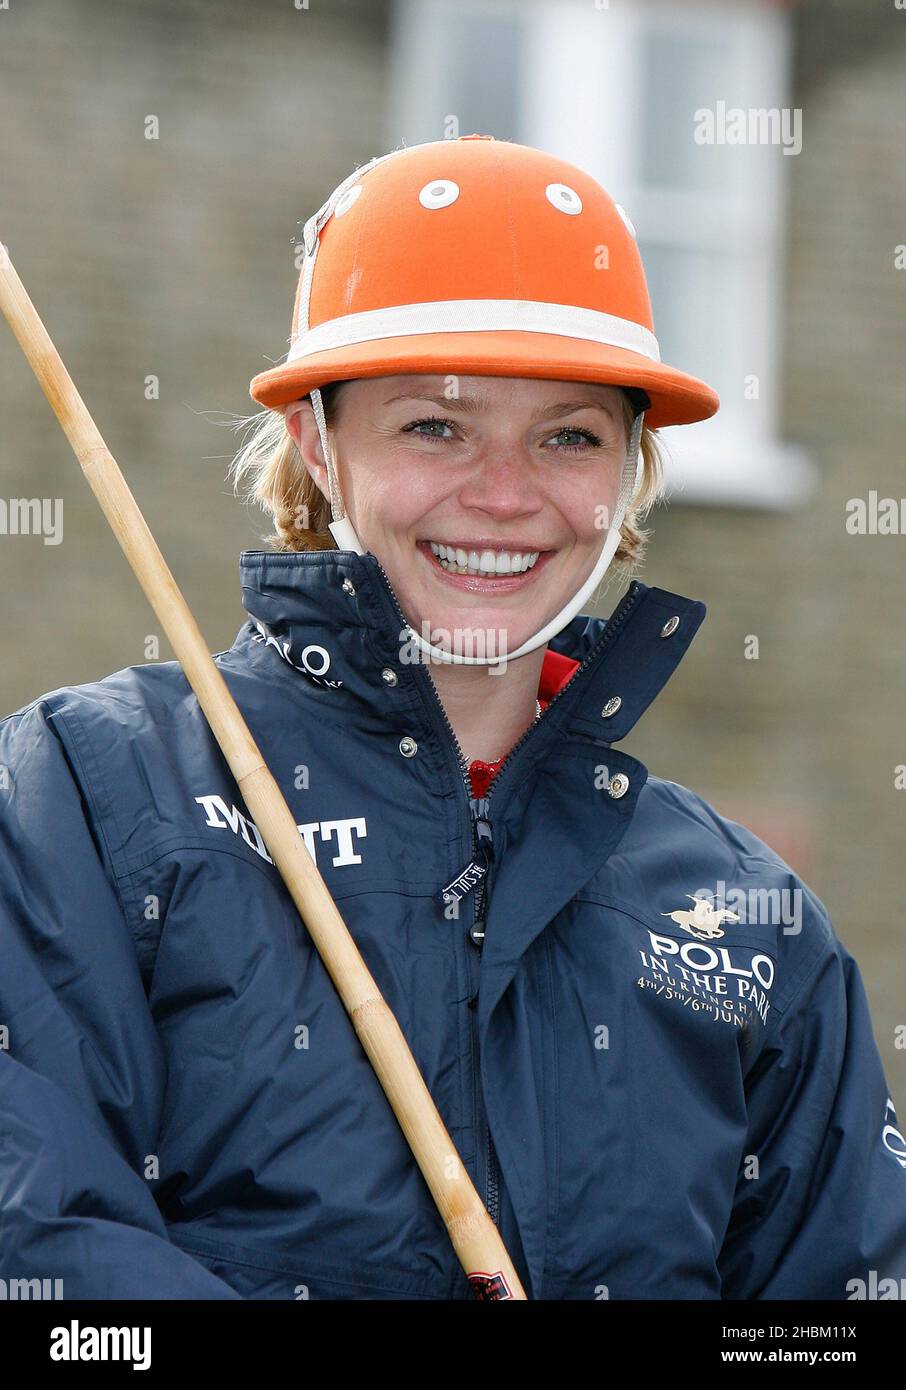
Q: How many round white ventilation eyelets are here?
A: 4